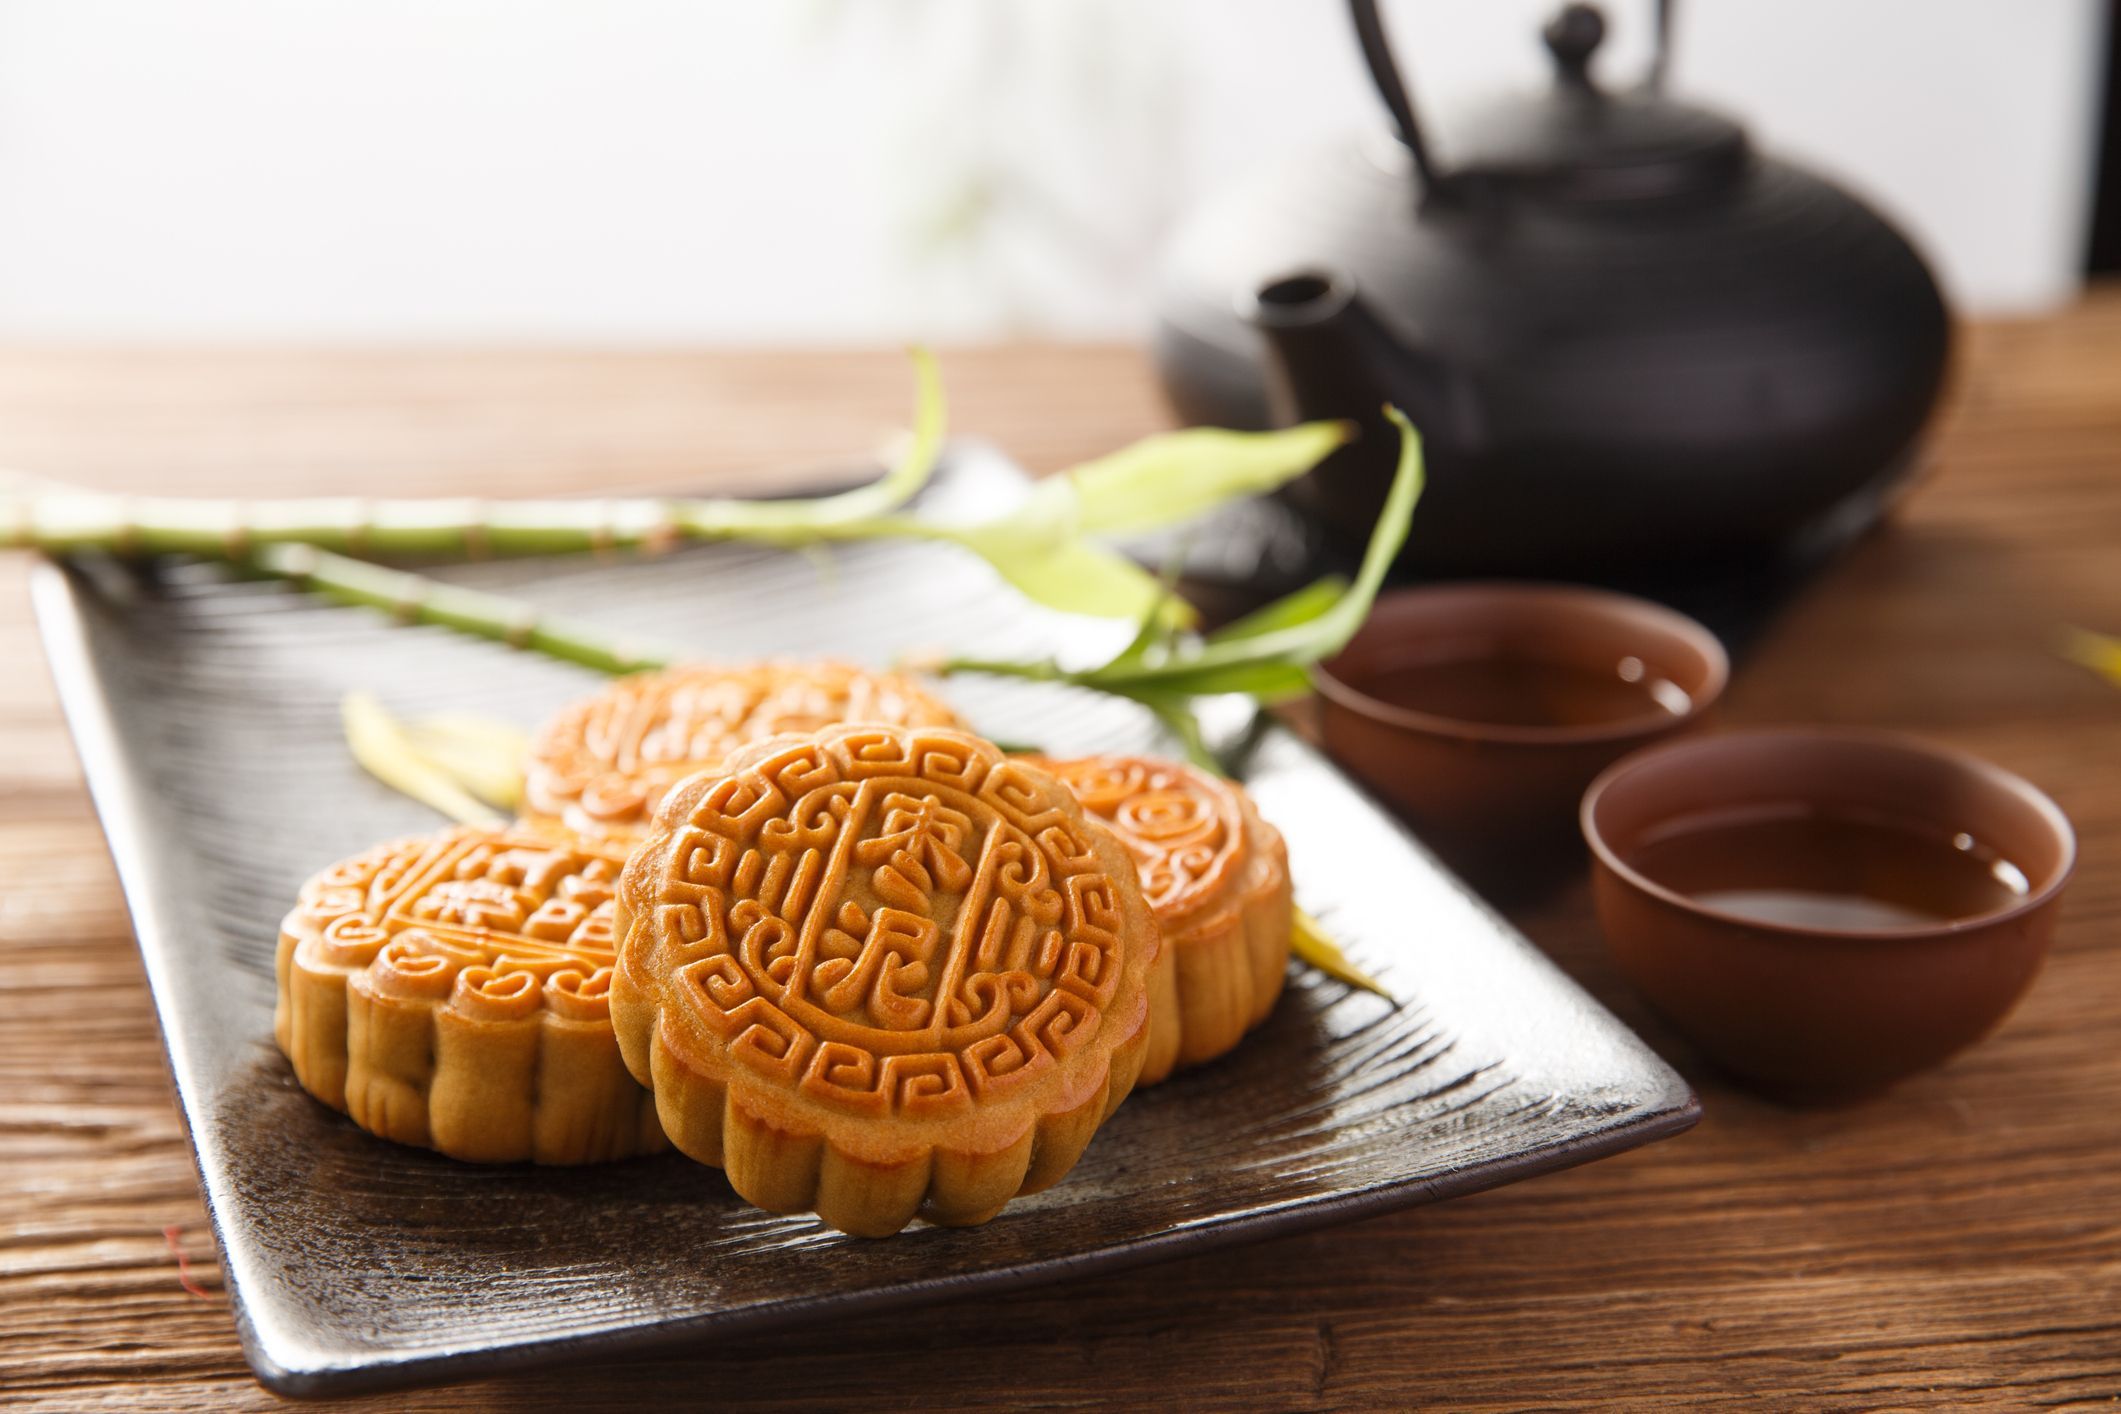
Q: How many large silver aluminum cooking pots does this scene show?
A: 0